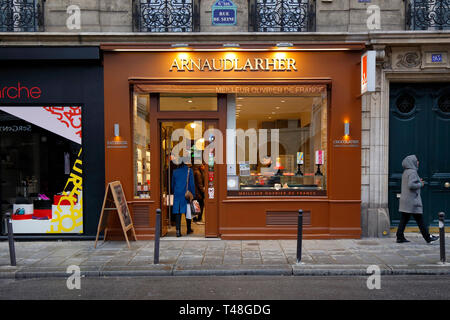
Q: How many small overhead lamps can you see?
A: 3